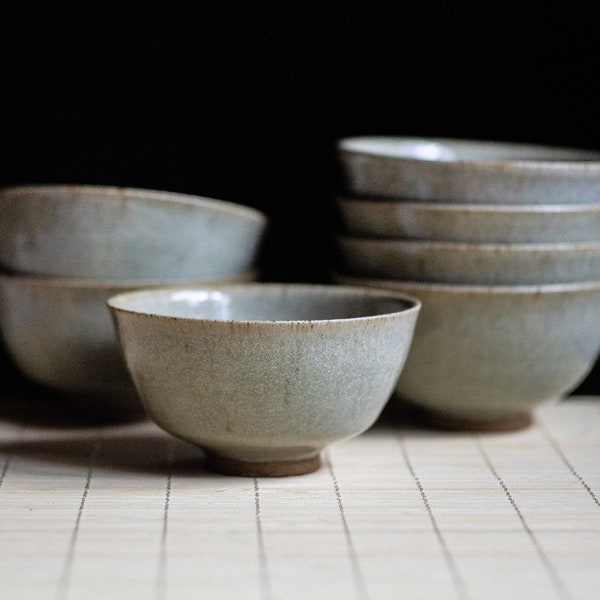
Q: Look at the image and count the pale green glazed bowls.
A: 7